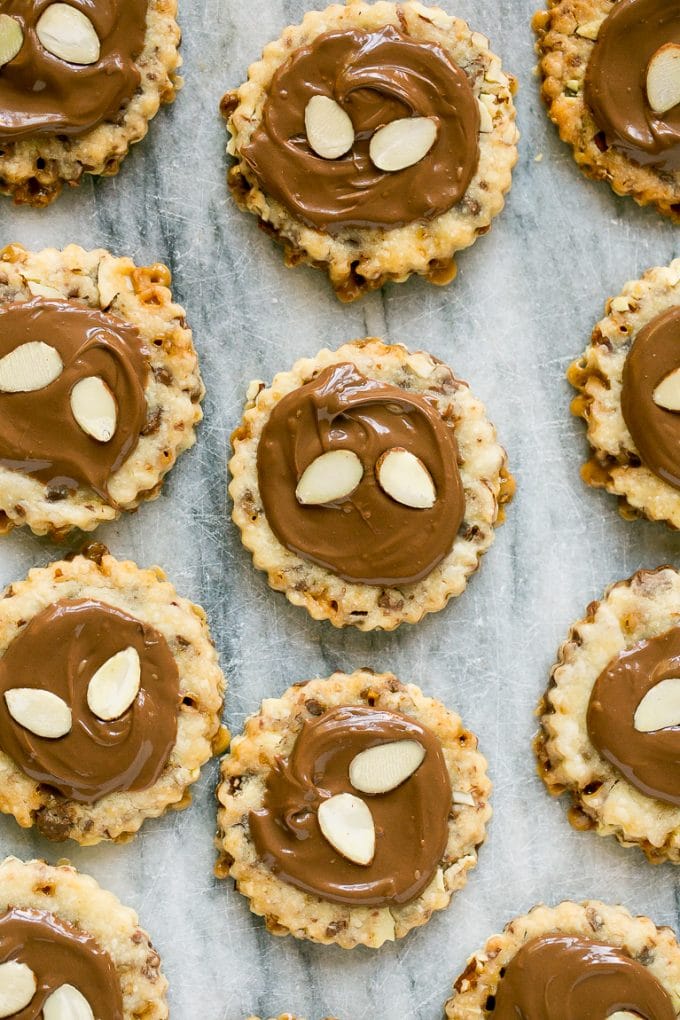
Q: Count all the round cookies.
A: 11